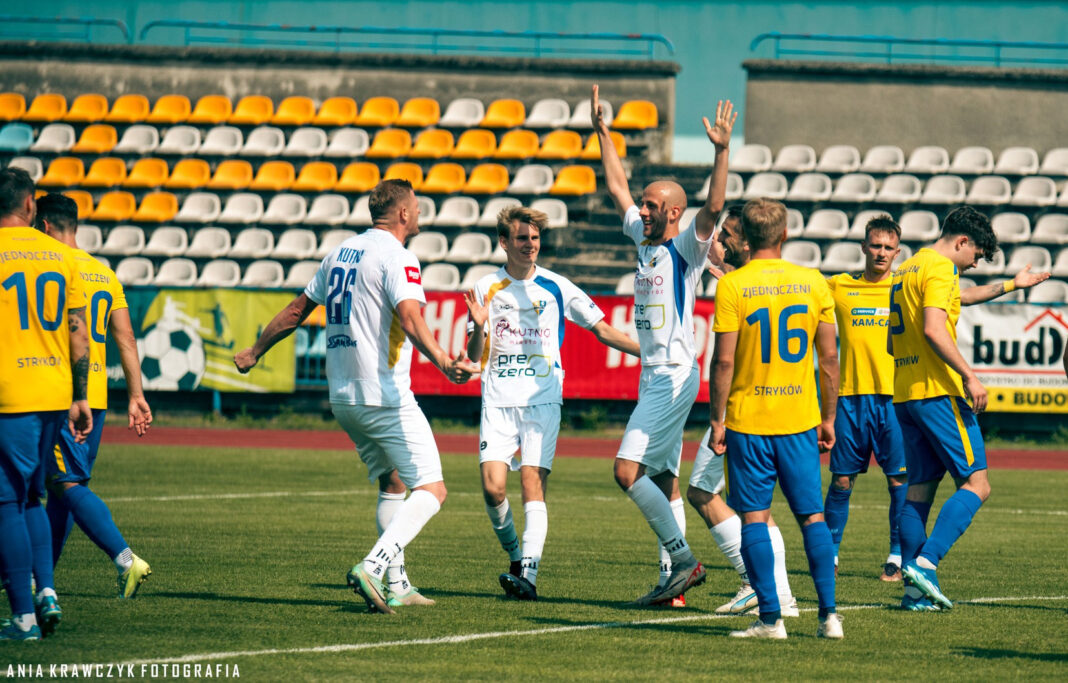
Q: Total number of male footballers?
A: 9